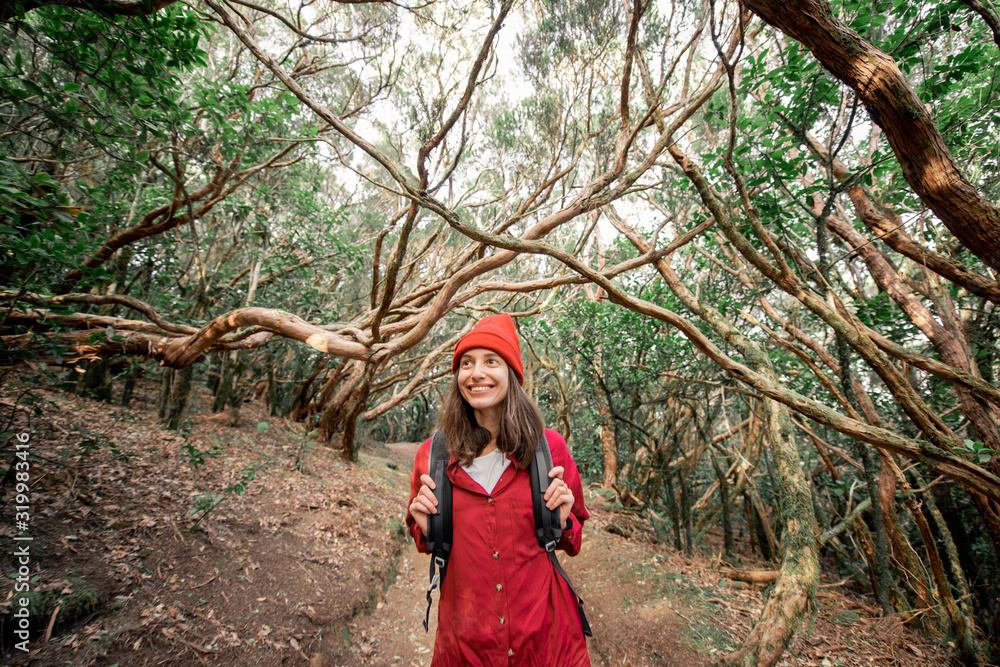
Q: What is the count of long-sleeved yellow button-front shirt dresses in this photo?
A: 0